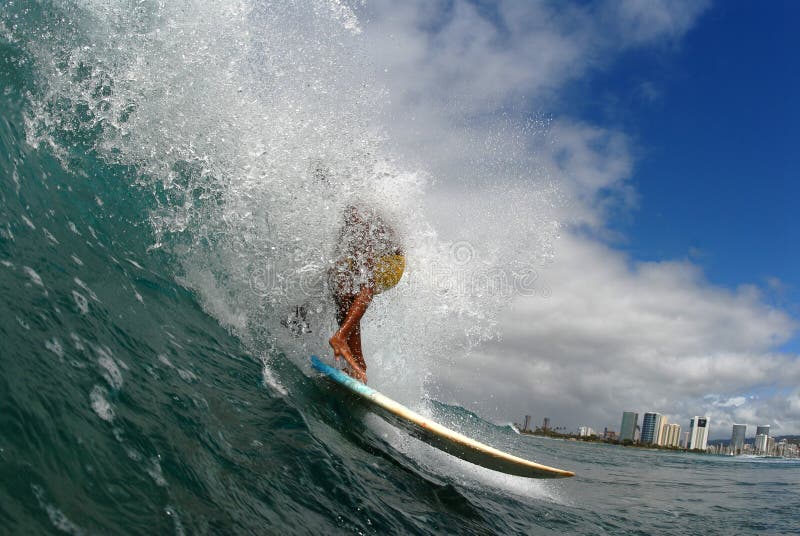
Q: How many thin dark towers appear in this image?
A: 2